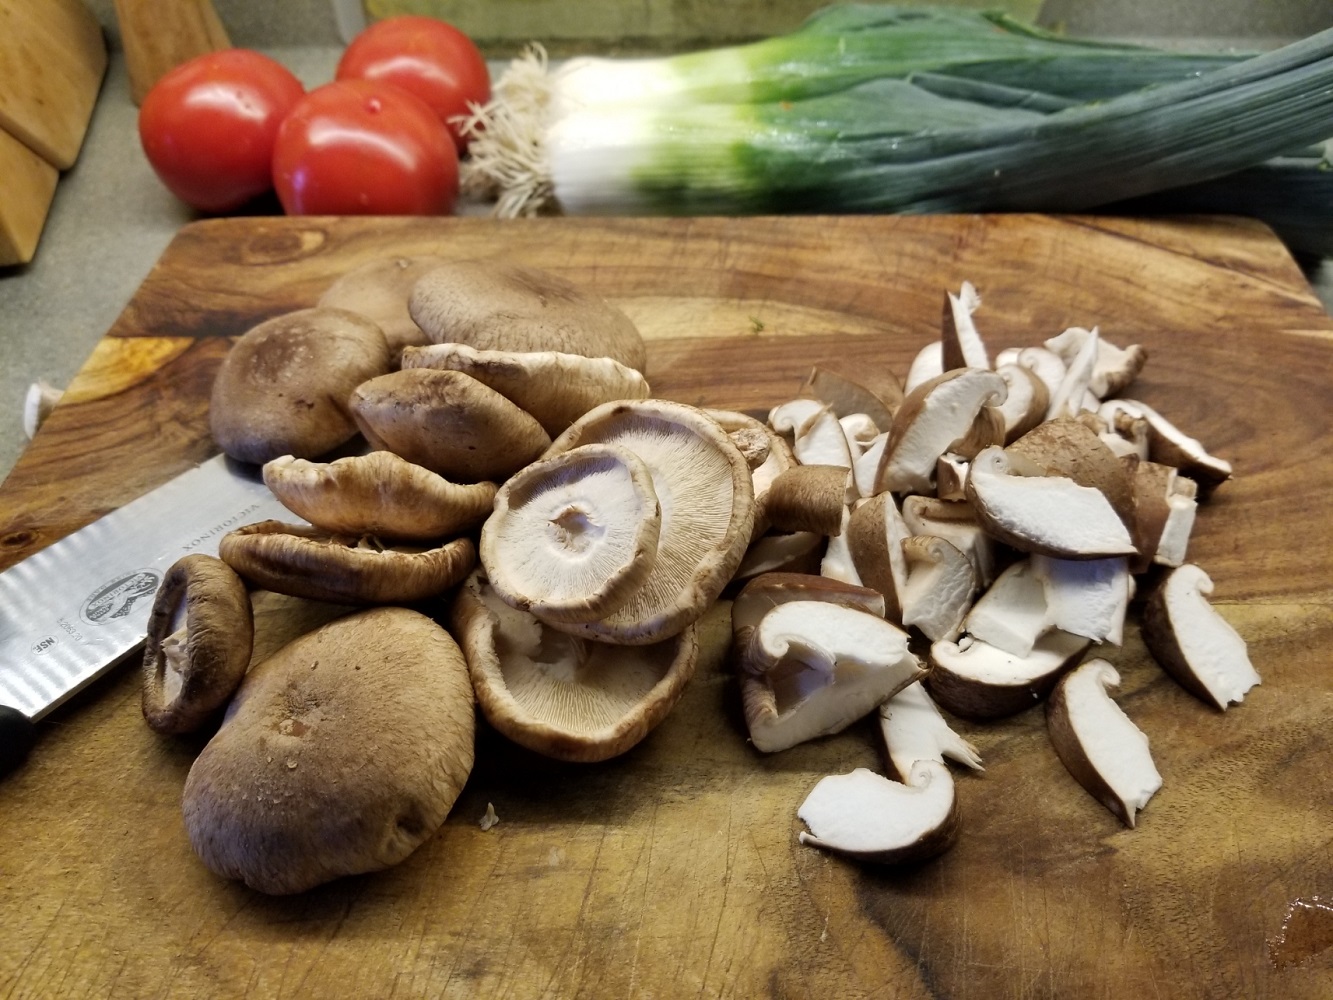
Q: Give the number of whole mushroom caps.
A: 13